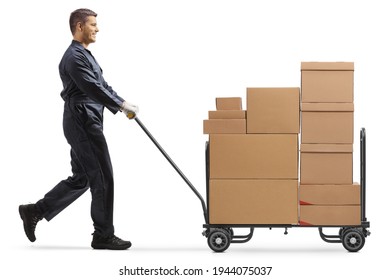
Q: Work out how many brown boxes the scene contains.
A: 11